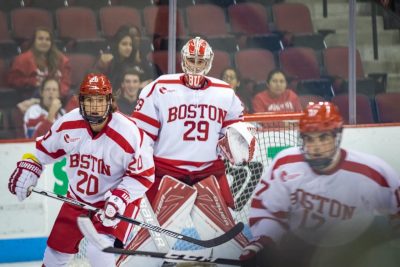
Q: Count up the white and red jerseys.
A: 3